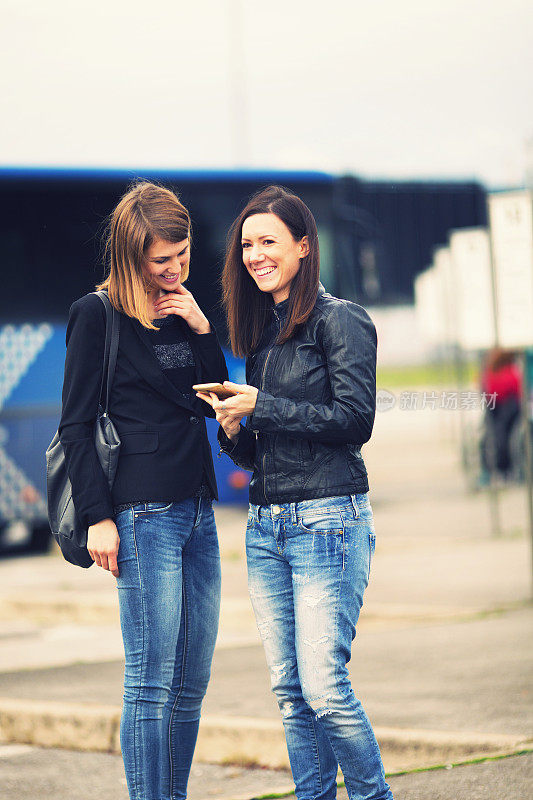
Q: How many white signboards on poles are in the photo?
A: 4